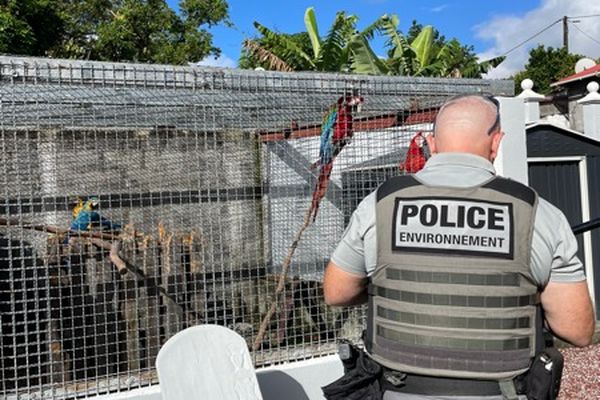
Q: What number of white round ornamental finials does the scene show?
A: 2